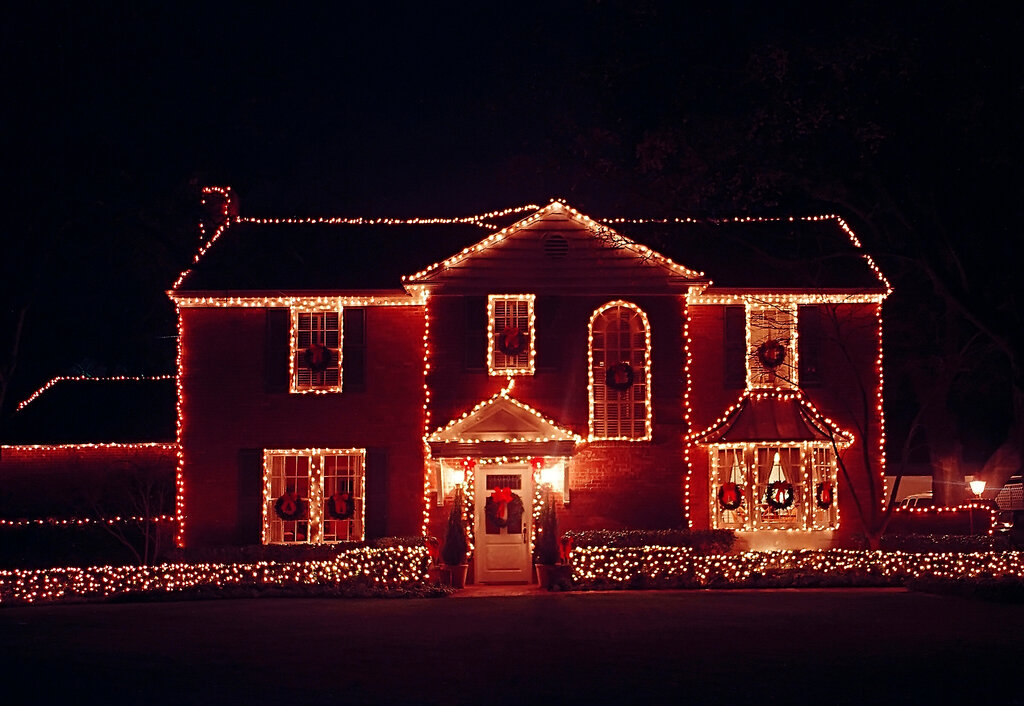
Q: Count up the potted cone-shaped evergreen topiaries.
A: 2